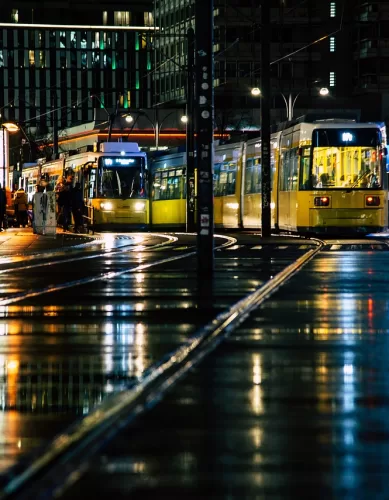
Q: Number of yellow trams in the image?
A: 2